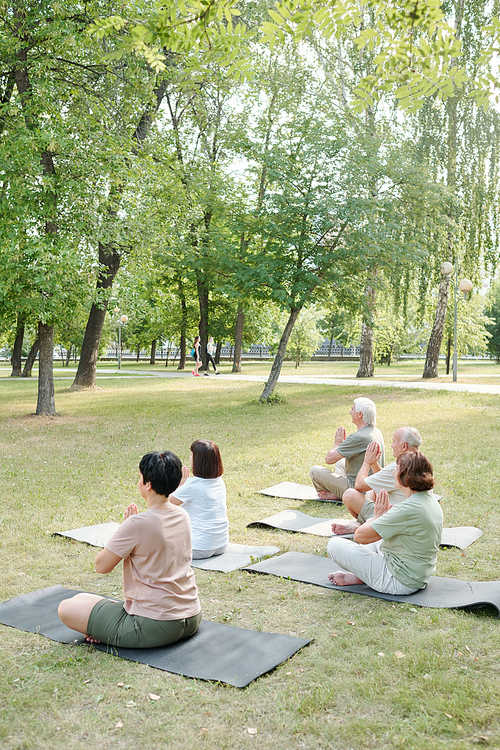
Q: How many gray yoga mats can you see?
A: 5